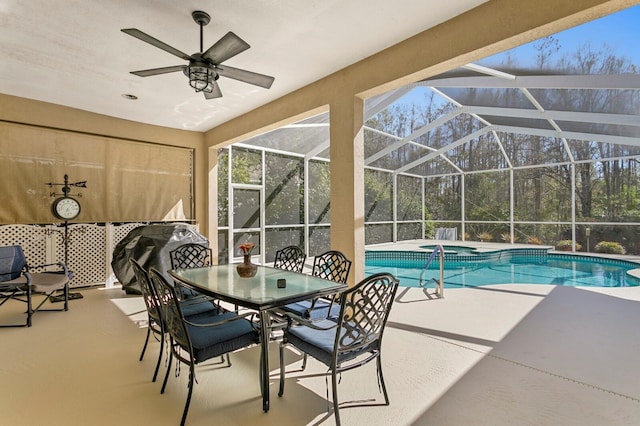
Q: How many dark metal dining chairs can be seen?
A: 6